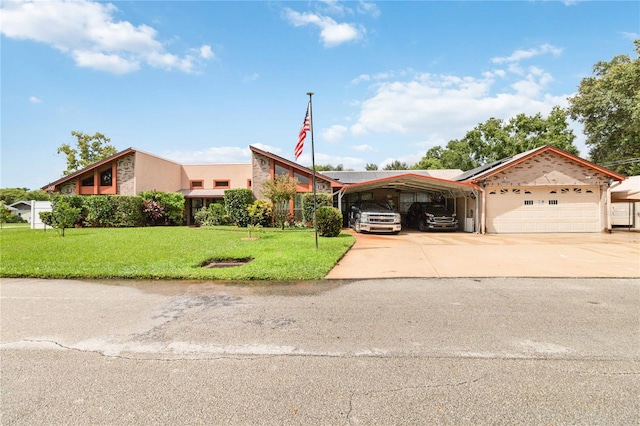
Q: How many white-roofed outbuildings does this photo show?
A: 1